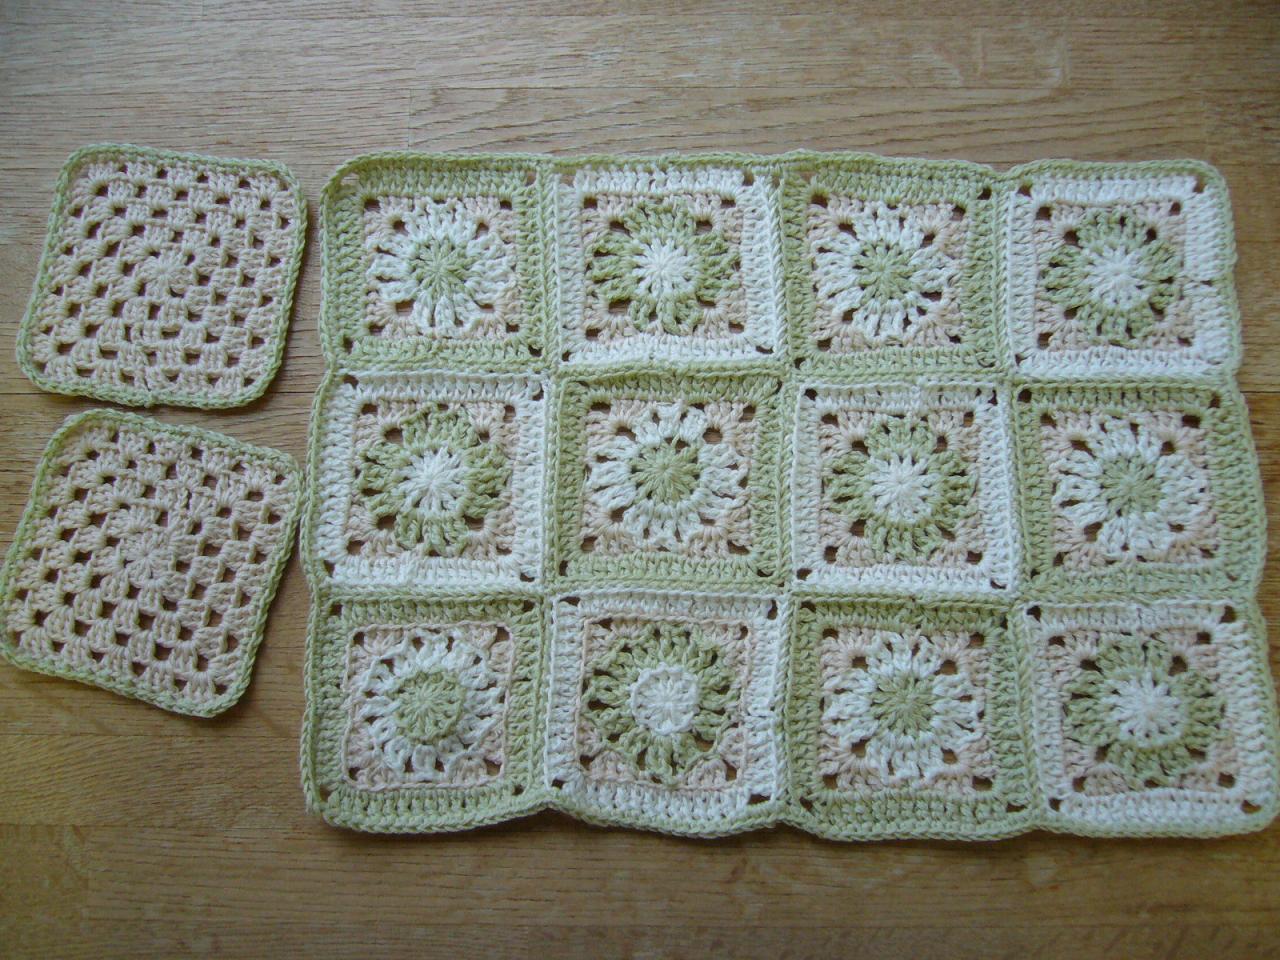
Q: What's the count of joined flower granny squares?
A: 12